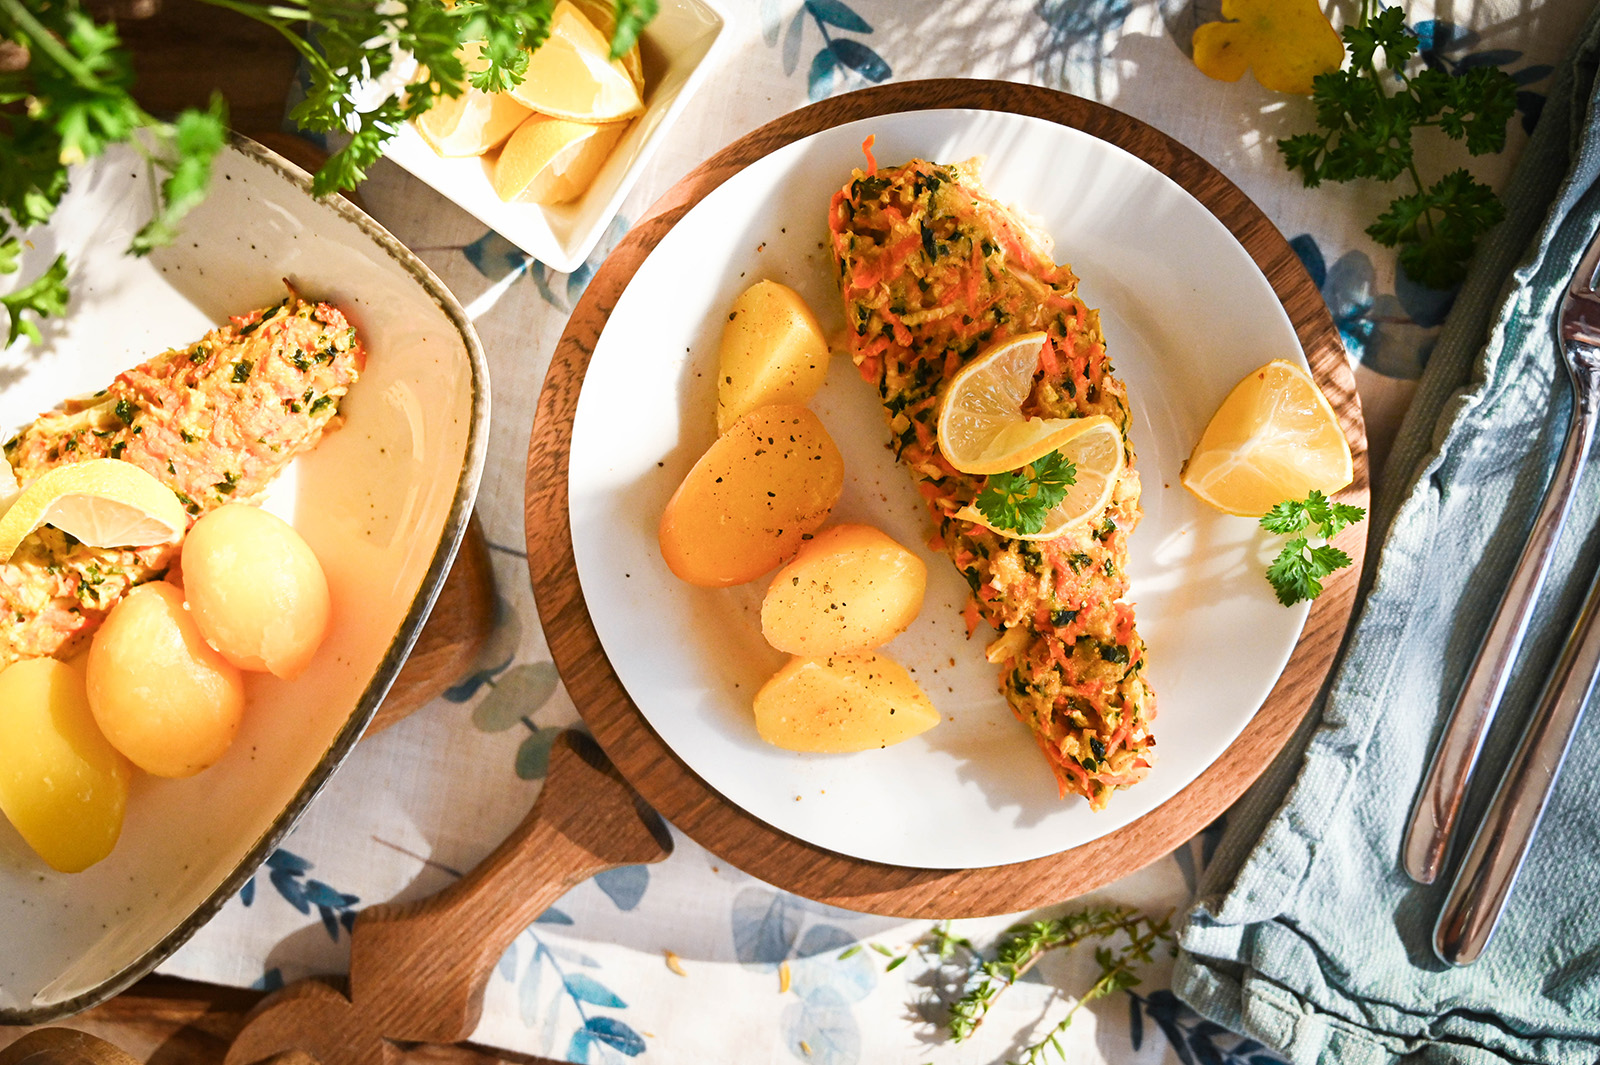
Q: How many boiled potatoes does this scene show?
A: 7